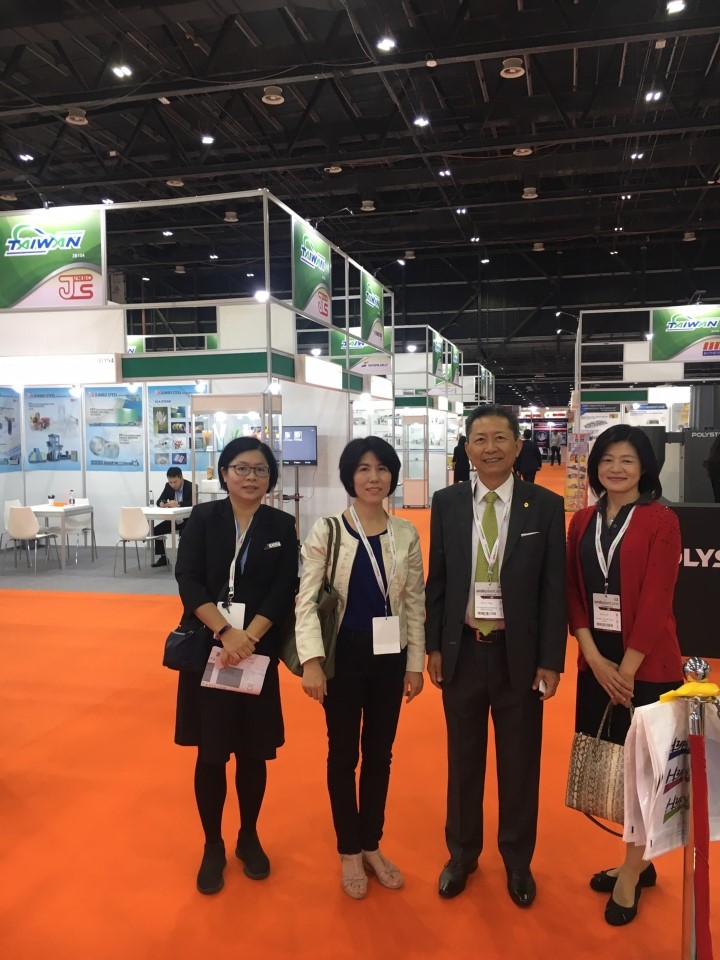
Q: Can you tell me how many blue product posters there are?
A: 4